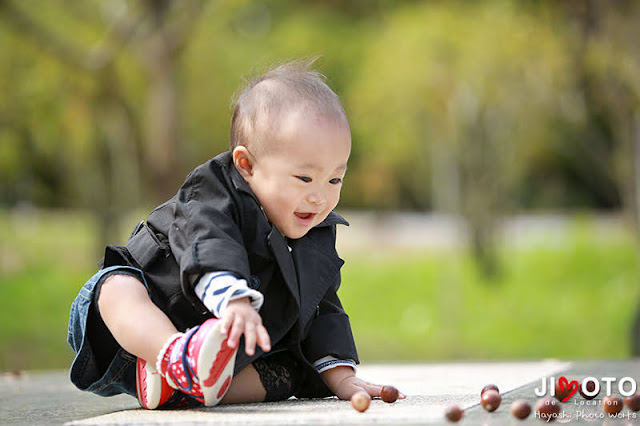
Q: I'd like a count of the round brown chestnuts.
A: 11